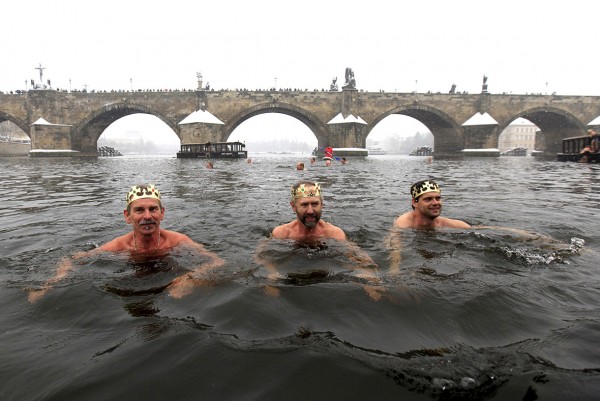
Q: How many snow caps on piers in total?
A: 5